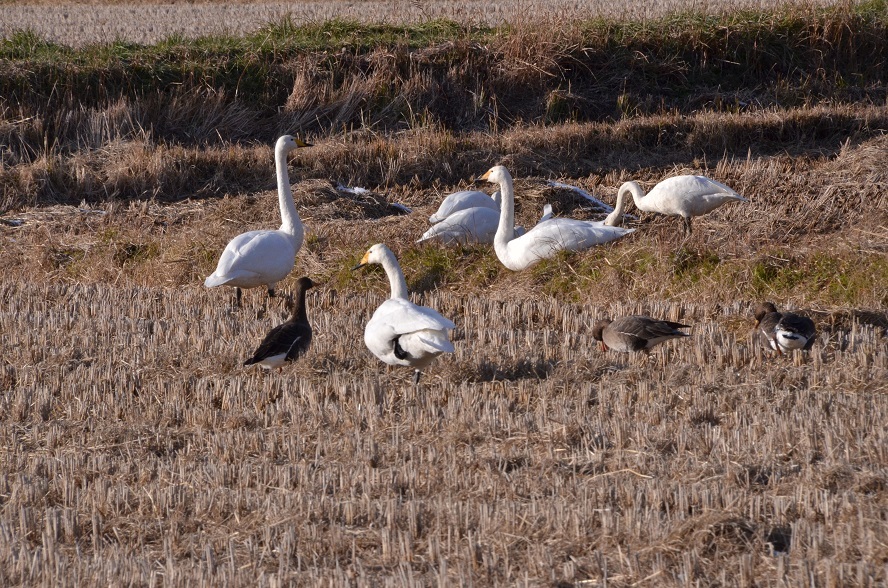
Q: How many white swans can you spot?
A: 6